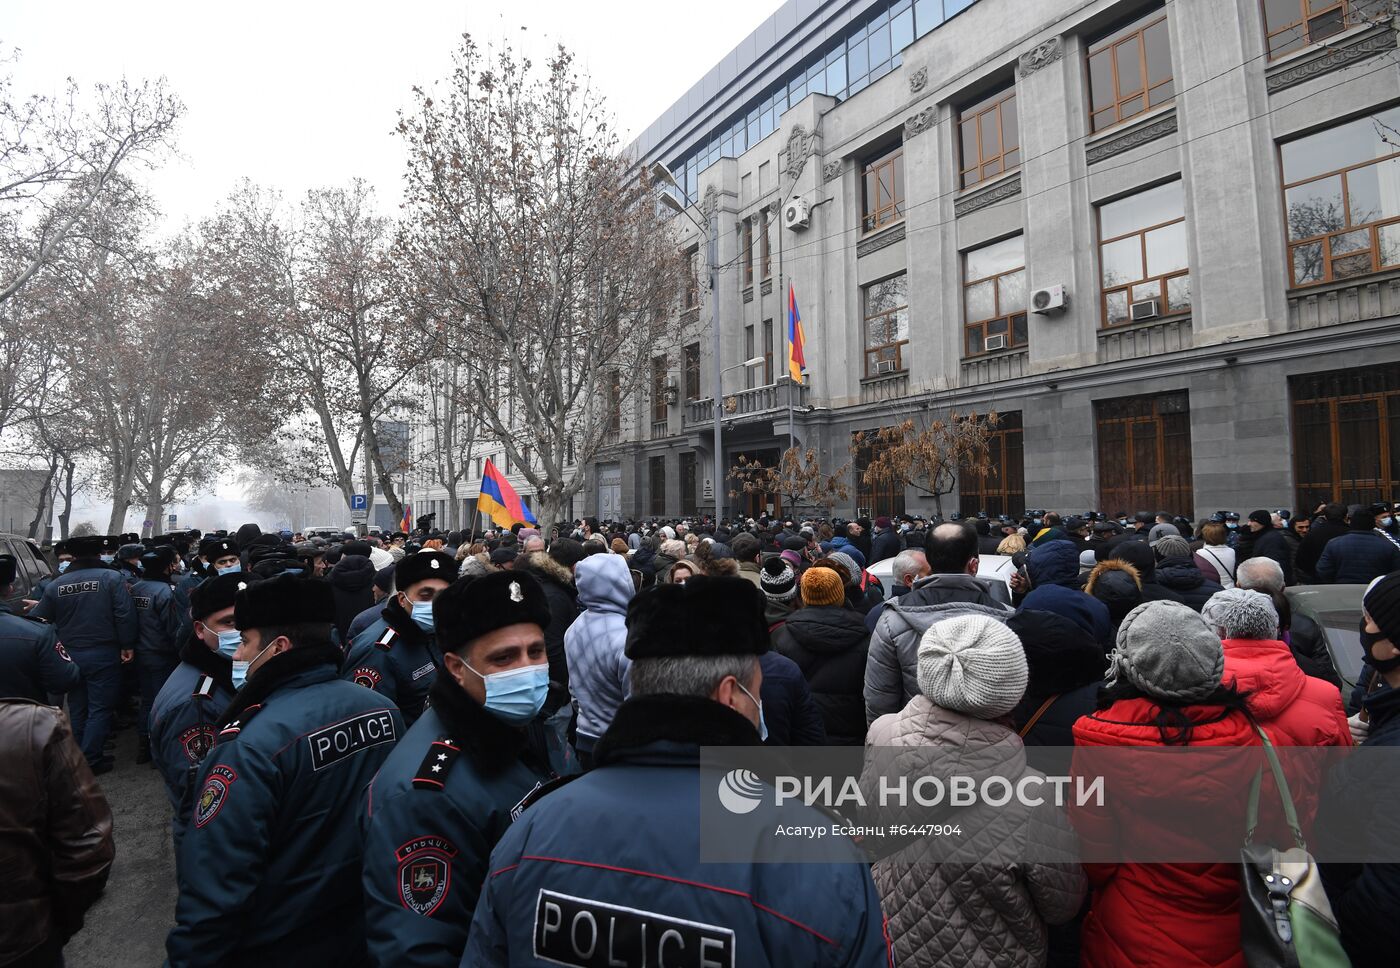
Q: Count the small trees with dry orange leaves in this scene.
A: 2